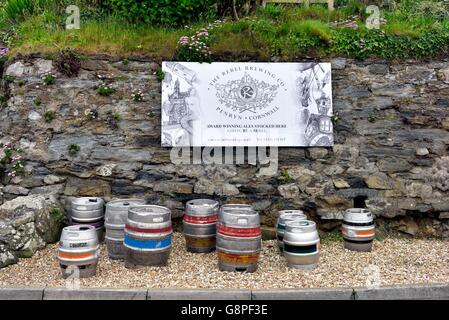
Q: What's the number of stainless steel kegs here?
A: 11